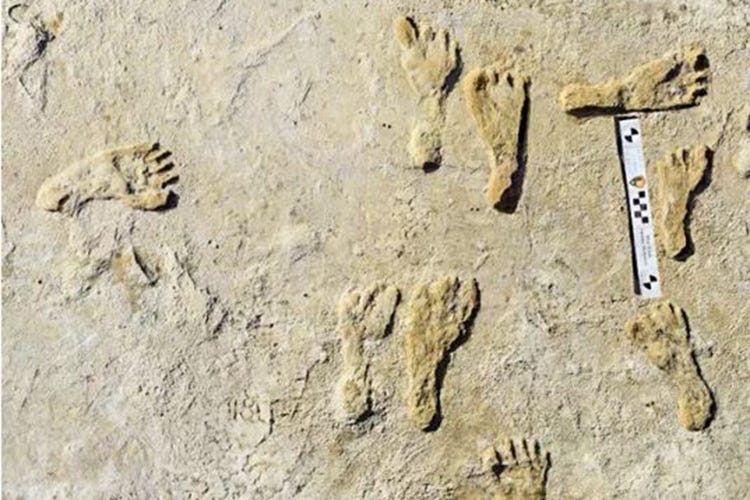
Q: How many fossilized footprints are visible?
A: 9